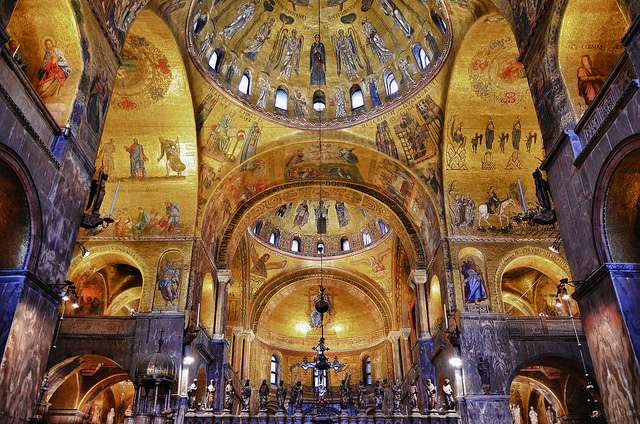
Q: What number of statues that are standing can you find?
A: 14